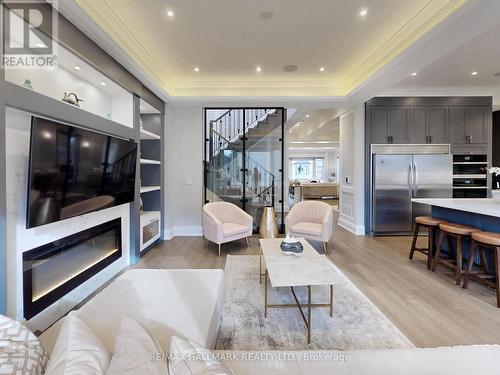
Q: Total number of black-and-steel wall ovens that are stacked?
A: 2